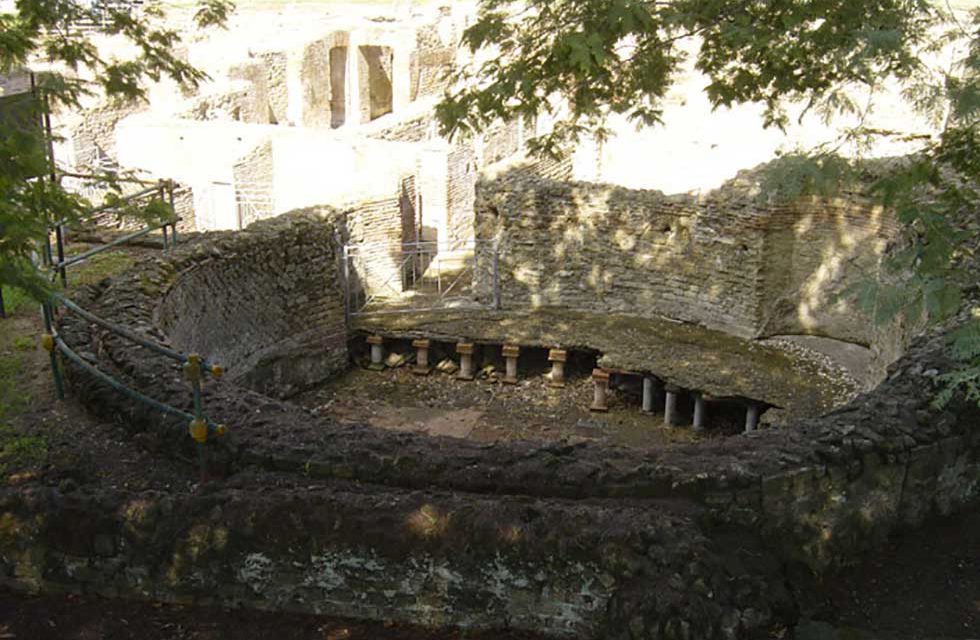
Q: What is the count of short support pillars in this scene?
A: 10